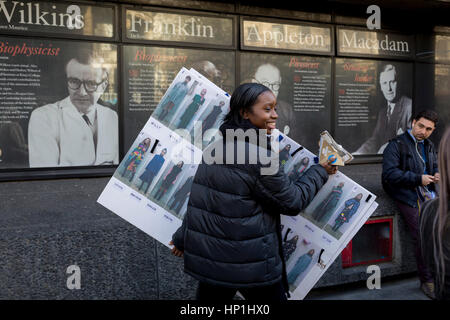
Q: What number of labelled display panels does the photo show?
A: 4